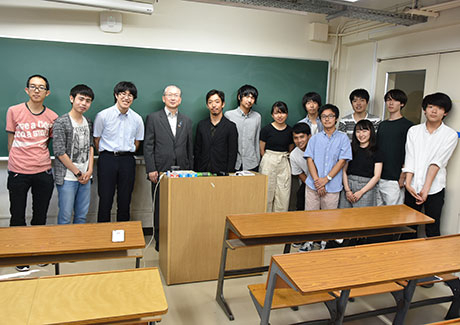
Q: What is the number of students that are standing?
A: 13